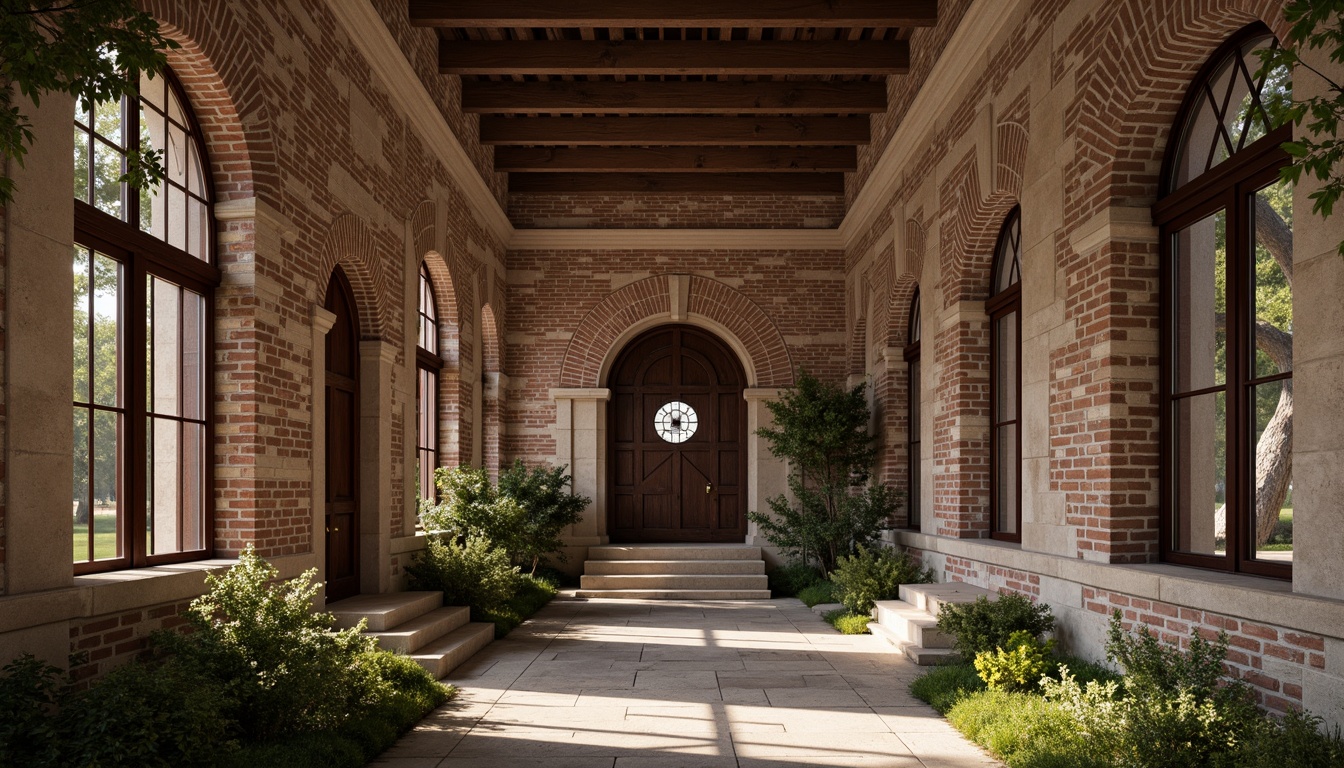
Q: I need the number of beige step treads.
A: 10